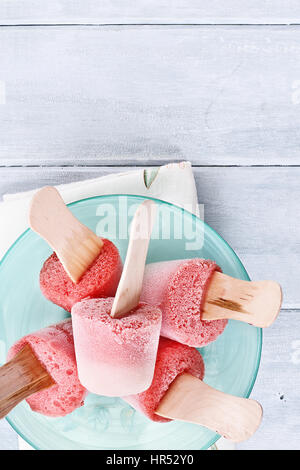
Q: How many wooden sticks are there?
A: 5